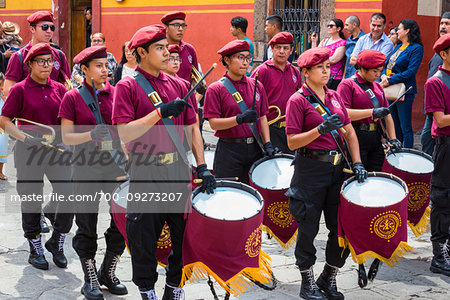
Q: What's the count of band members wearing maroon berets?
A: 11